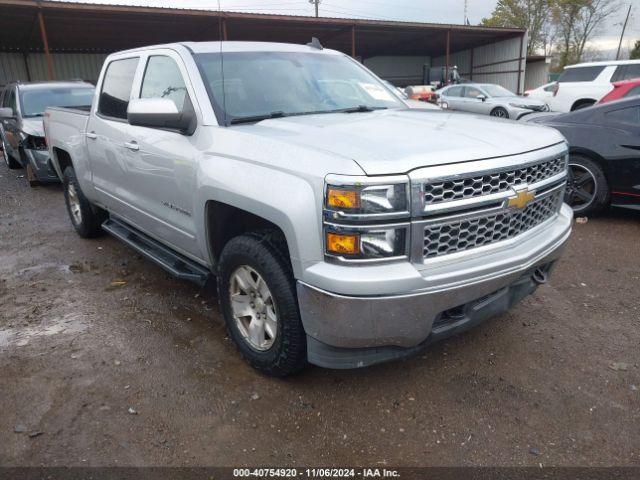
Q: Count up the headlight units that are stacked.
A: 2